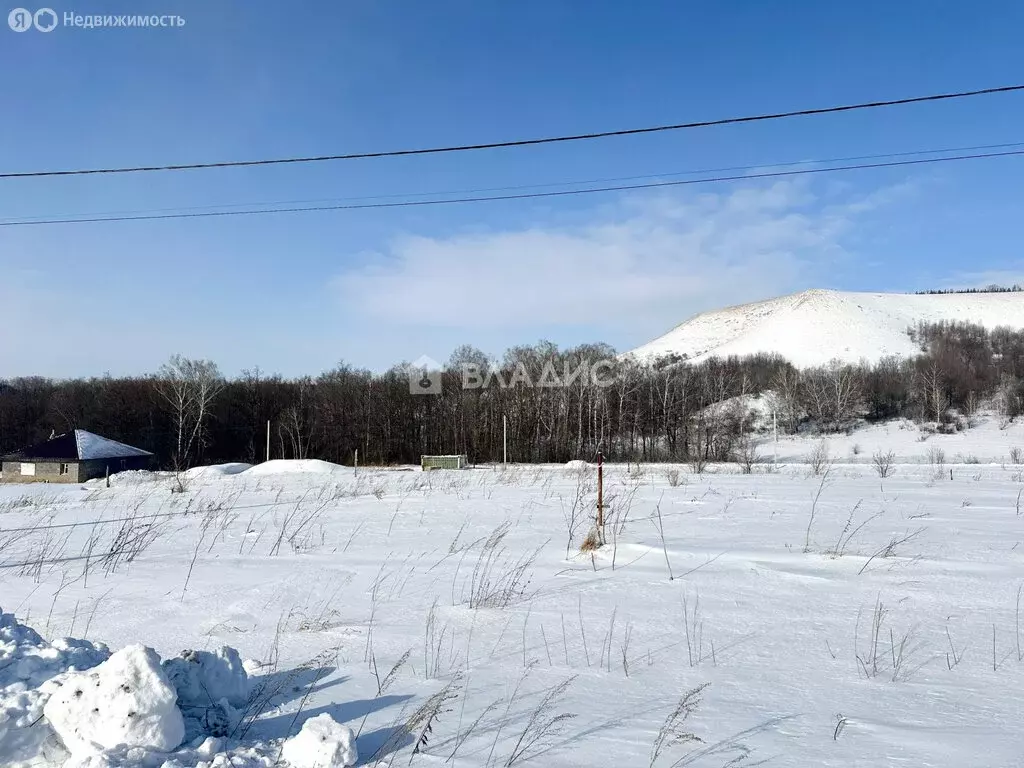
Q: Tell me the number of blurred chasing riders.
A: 0